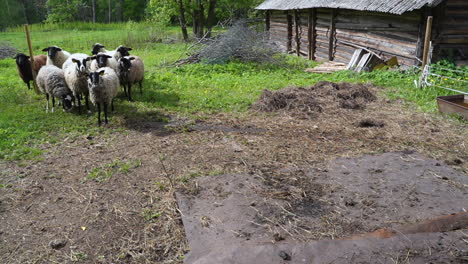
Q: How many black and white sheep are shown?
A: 8